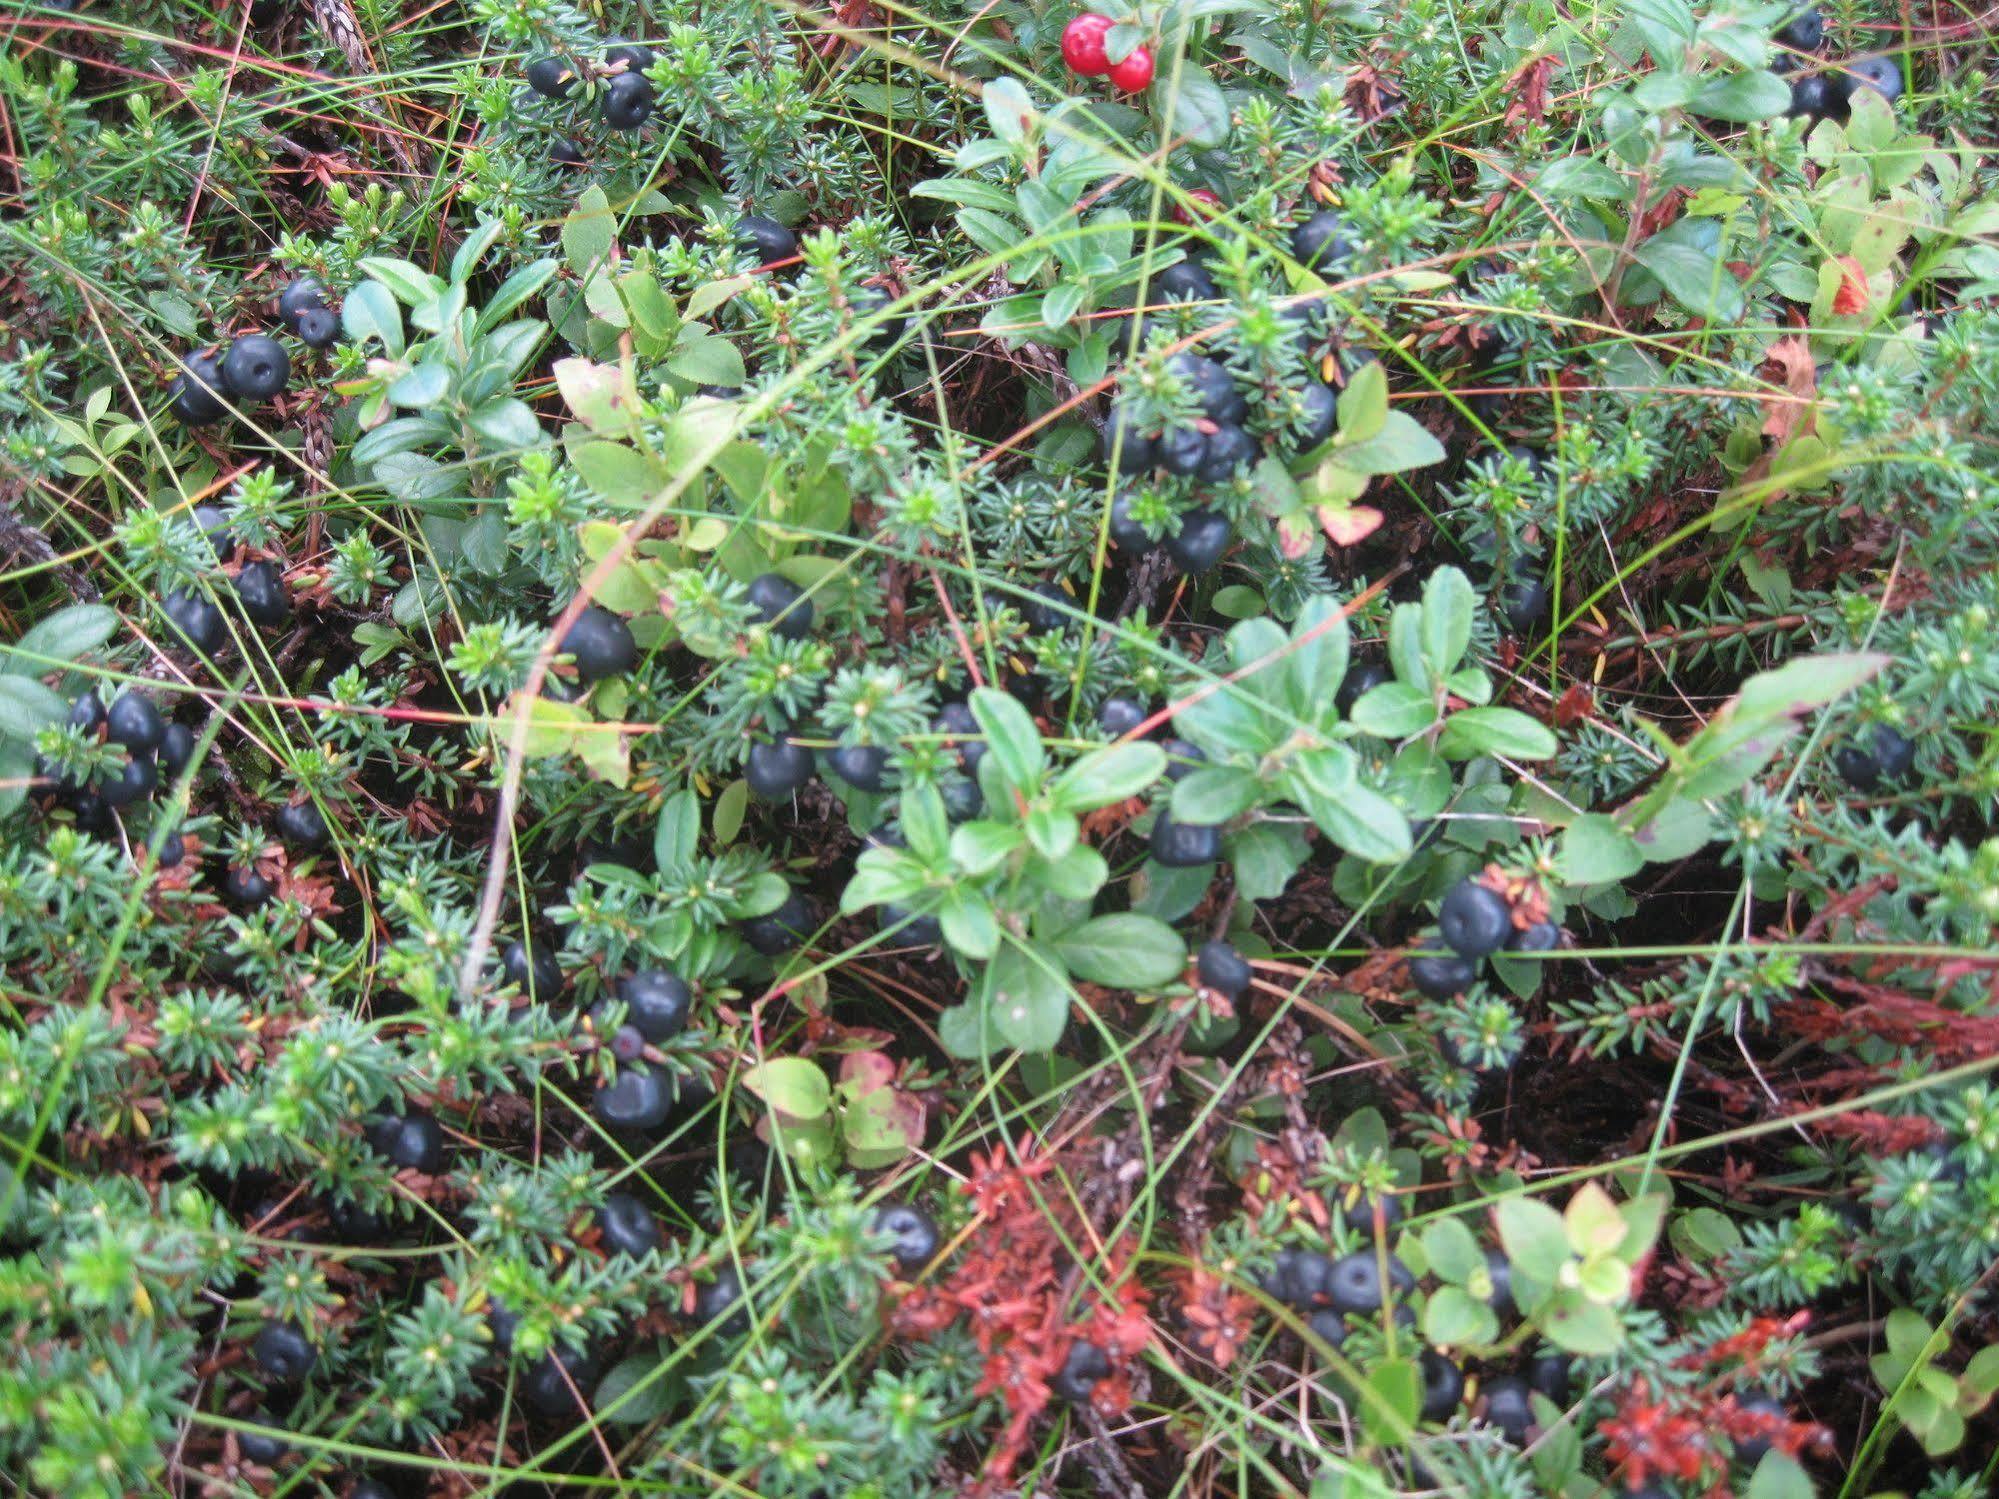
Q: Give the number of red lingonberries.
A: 3